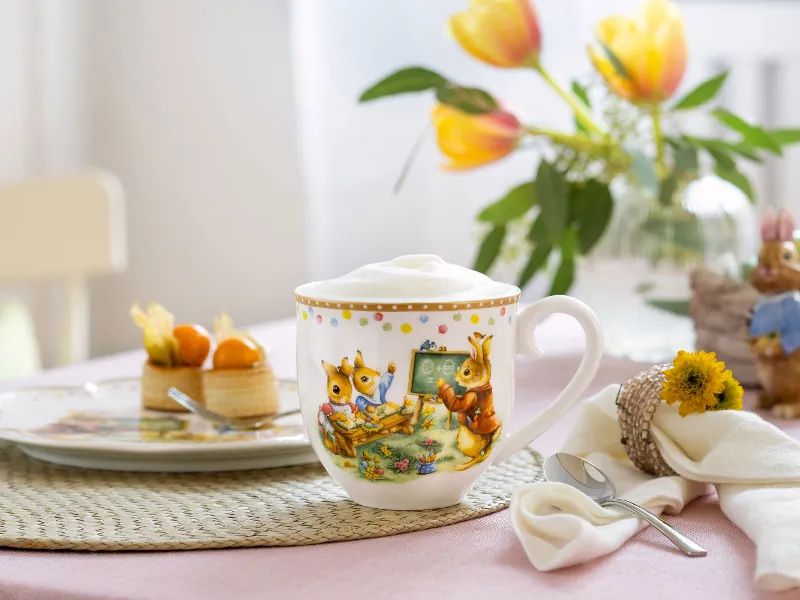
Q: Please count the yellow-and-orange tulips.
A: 3